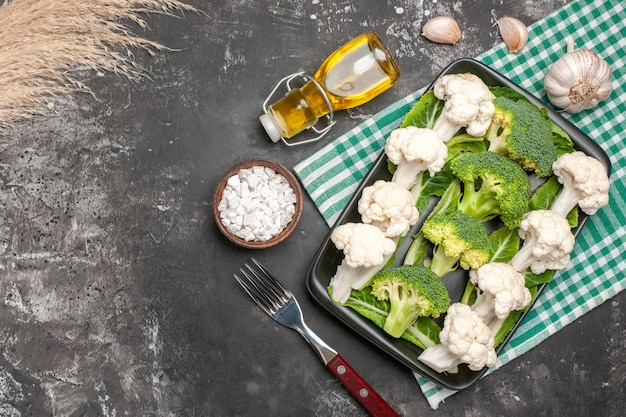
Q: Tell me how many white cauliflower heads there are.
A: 8